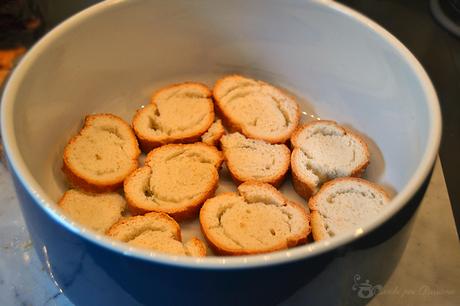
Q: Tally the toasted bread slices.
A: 10